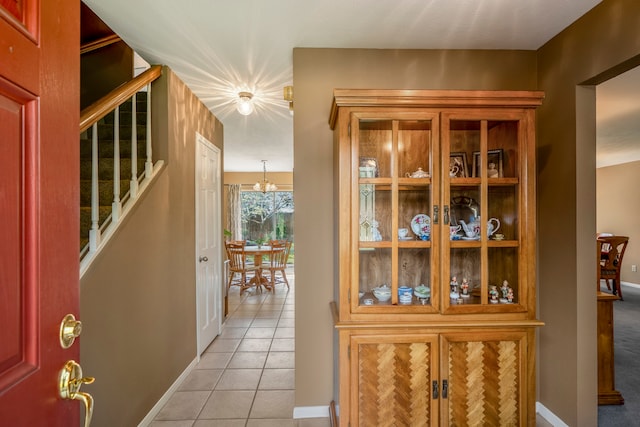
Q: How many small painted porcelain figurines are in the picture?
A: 5